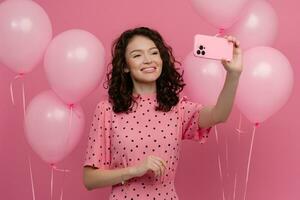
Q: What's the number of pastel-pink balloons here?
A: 7